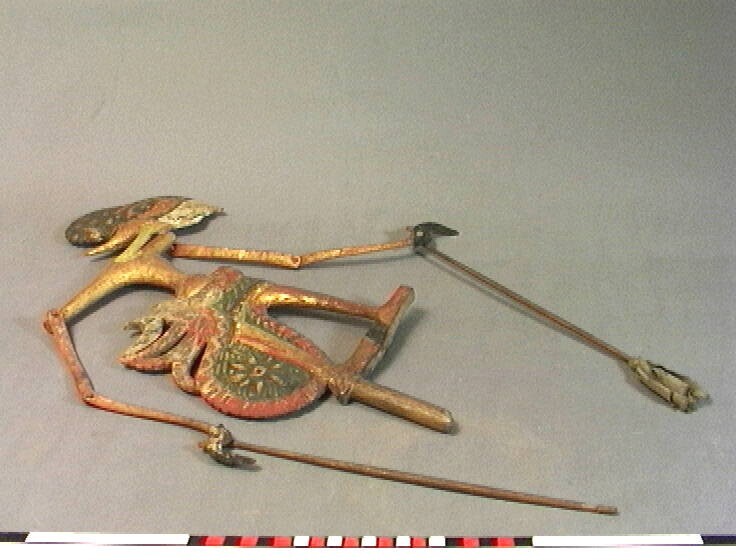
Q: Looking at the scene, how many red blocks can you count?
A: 9